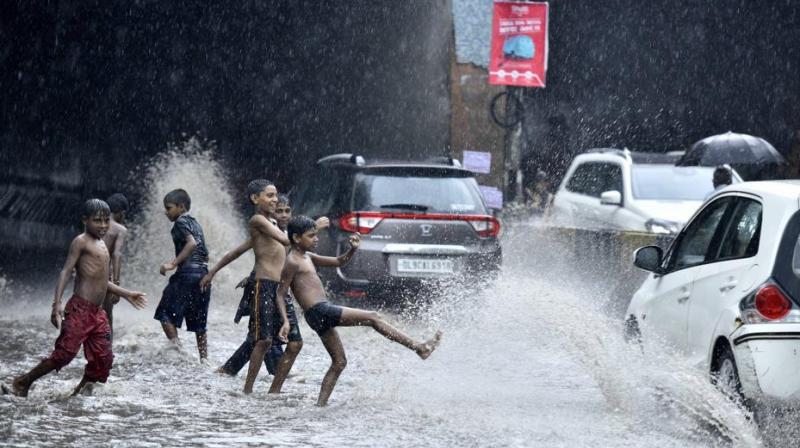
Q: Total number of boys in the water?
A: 6